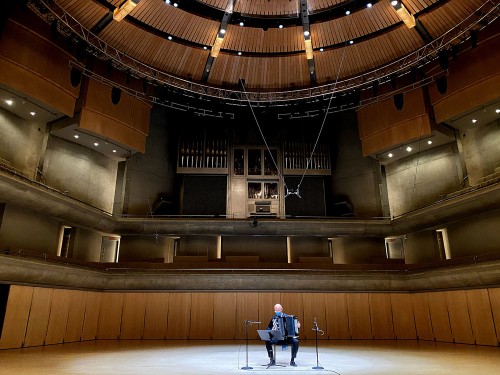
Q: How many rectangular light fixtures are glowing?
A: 4